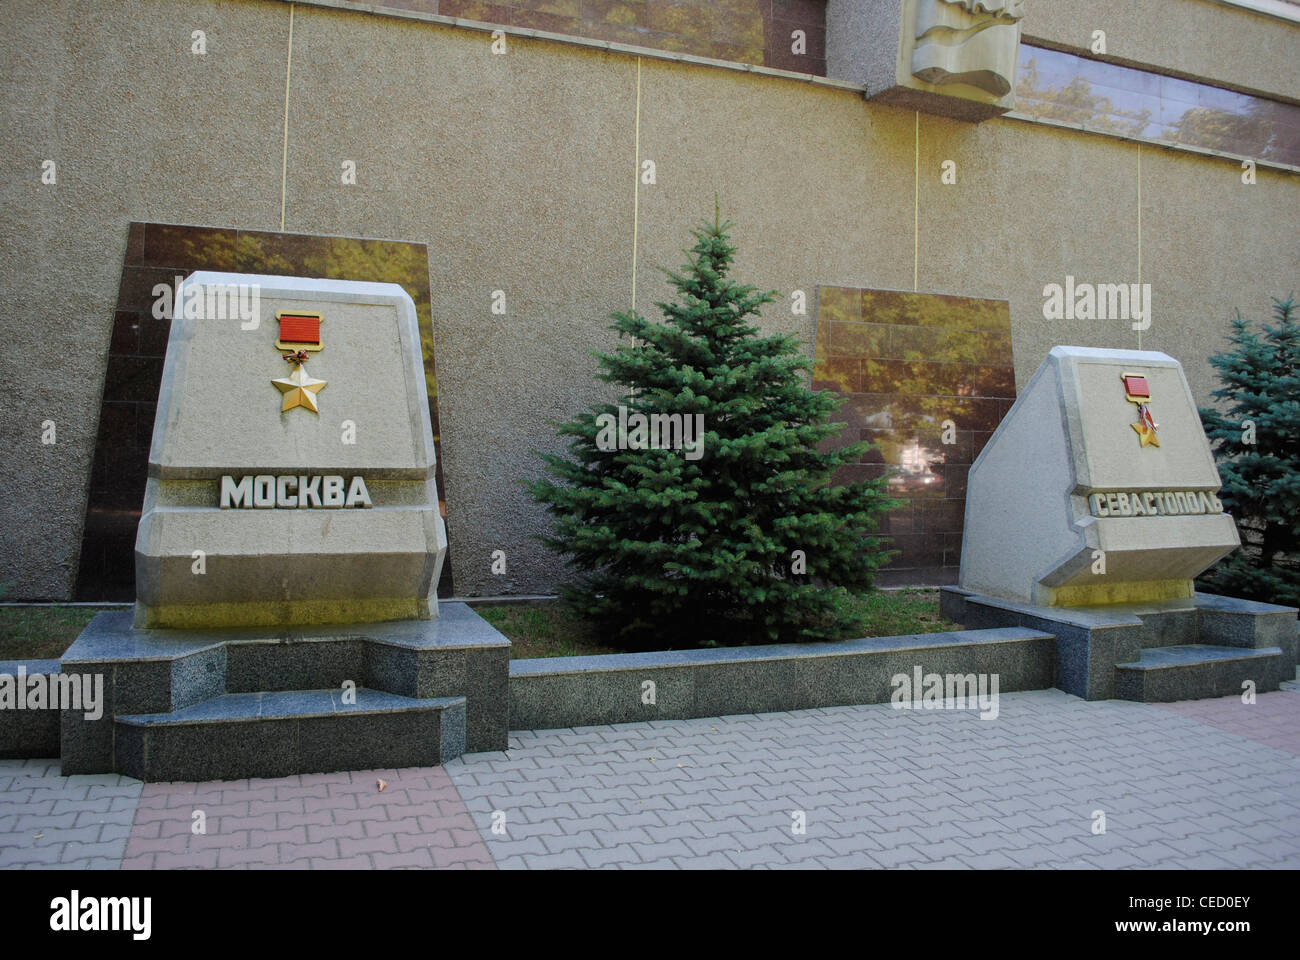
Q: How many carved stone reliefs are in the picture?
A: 1